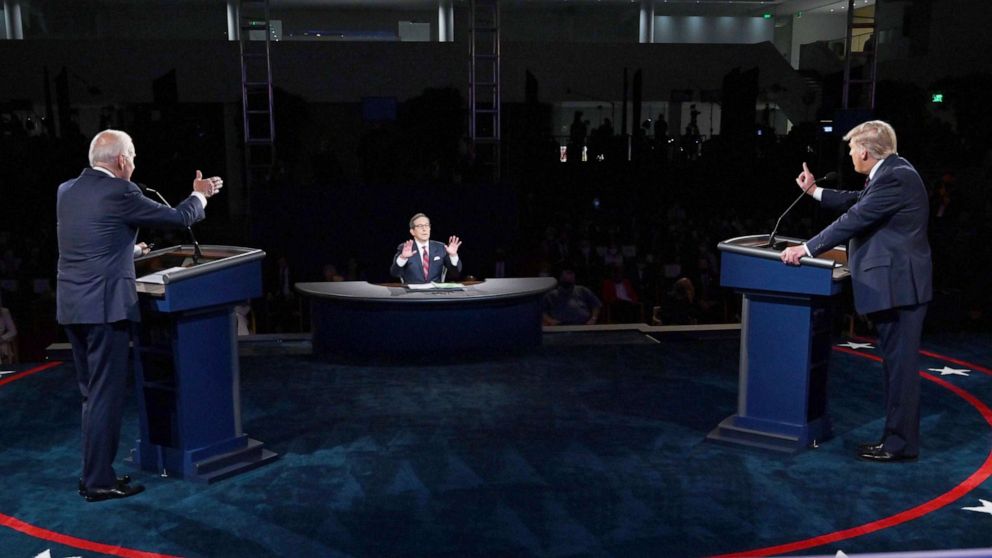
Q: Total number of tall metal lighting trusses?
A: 3